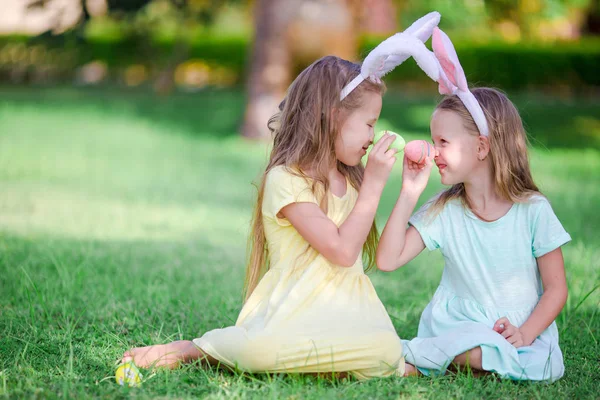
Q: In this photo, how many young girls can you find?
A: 2